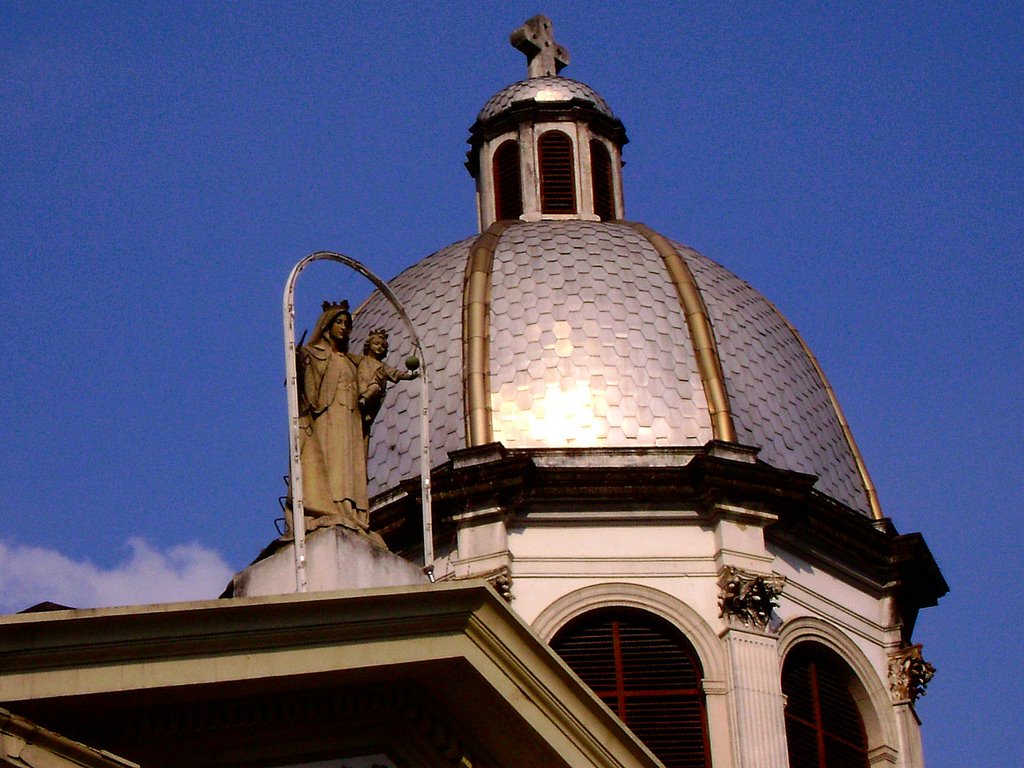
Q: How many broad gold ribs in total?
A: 3